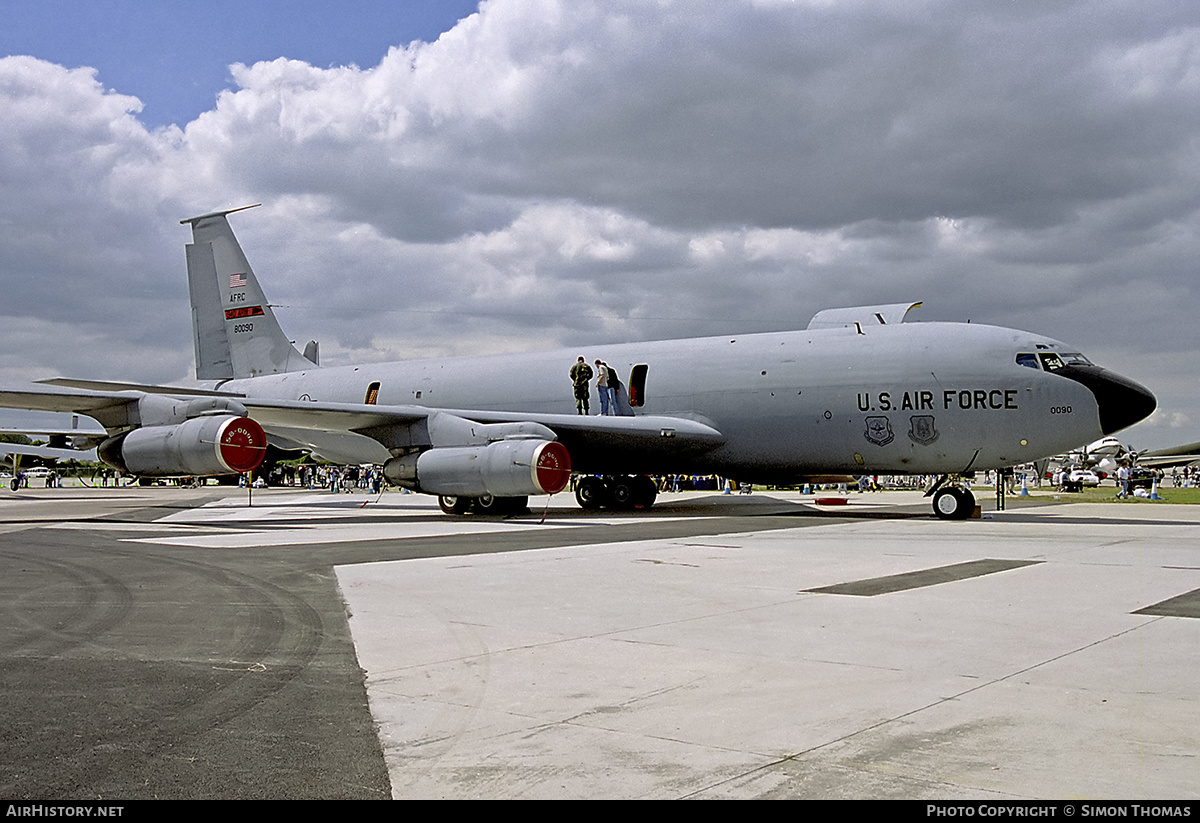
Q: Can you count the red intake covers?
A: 2